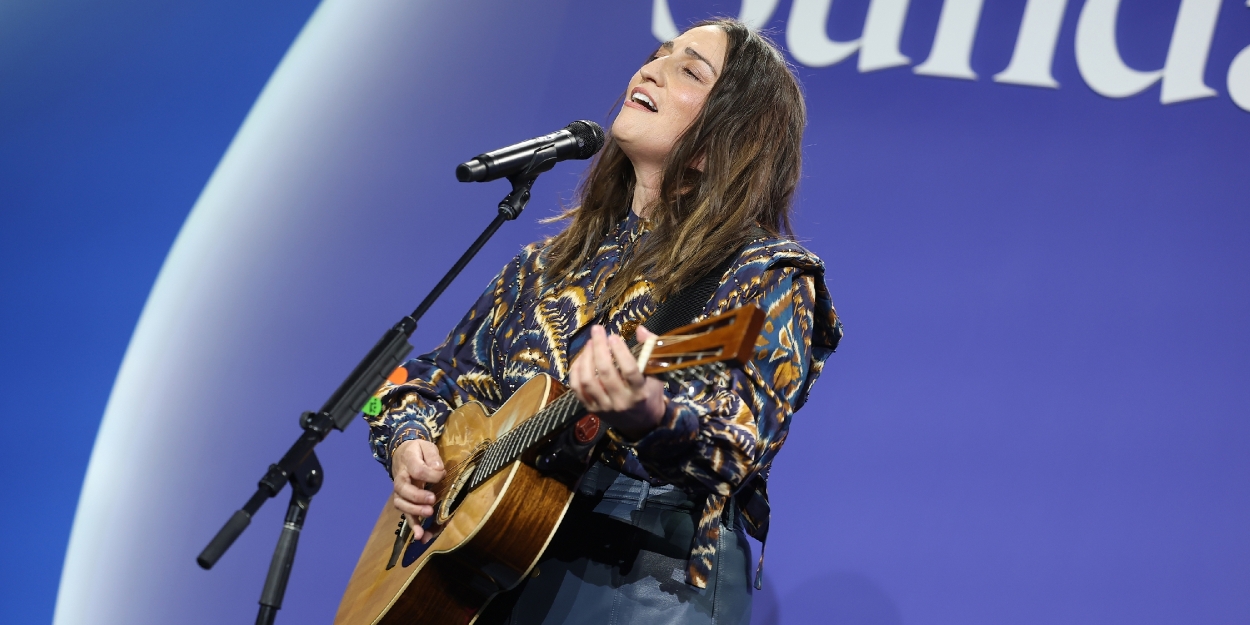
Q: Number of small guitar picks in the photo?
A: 2